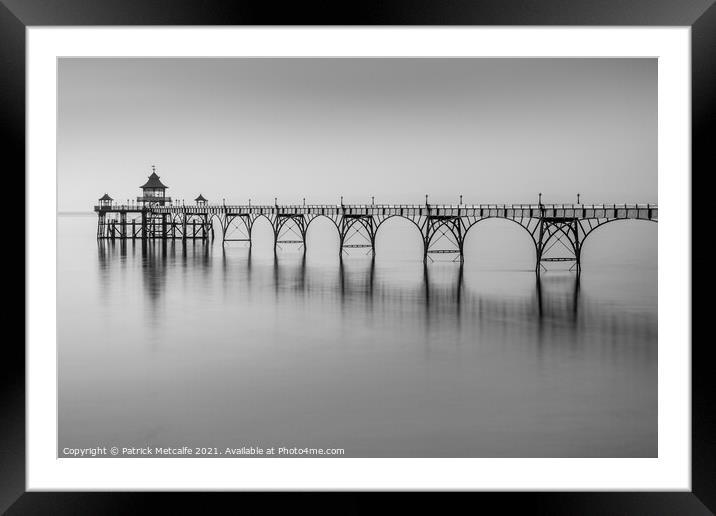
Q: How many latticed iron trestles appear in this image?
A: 5